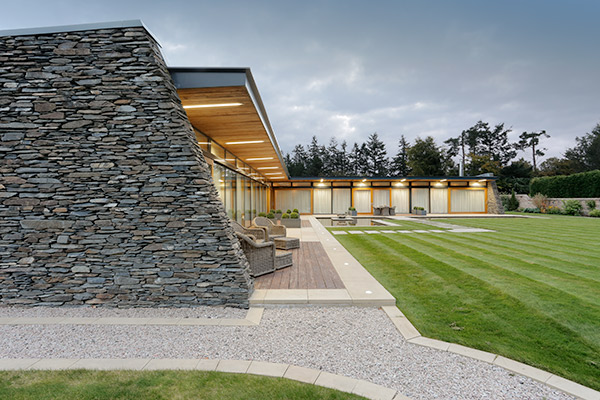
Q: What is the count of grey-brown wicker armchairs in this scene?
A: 3